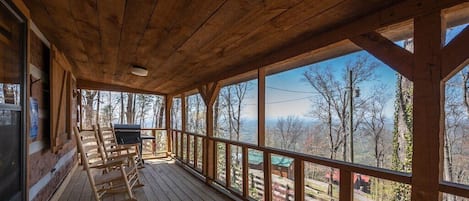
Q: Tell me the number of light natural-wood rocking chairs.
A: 2